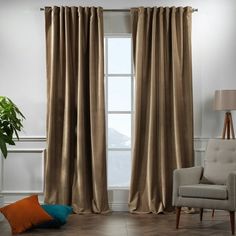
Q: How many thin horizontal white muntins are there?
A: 3